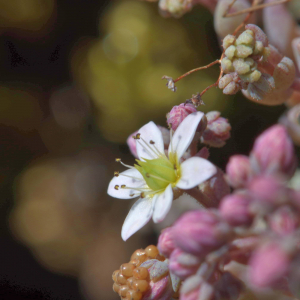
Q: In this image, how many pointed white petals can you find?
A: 6